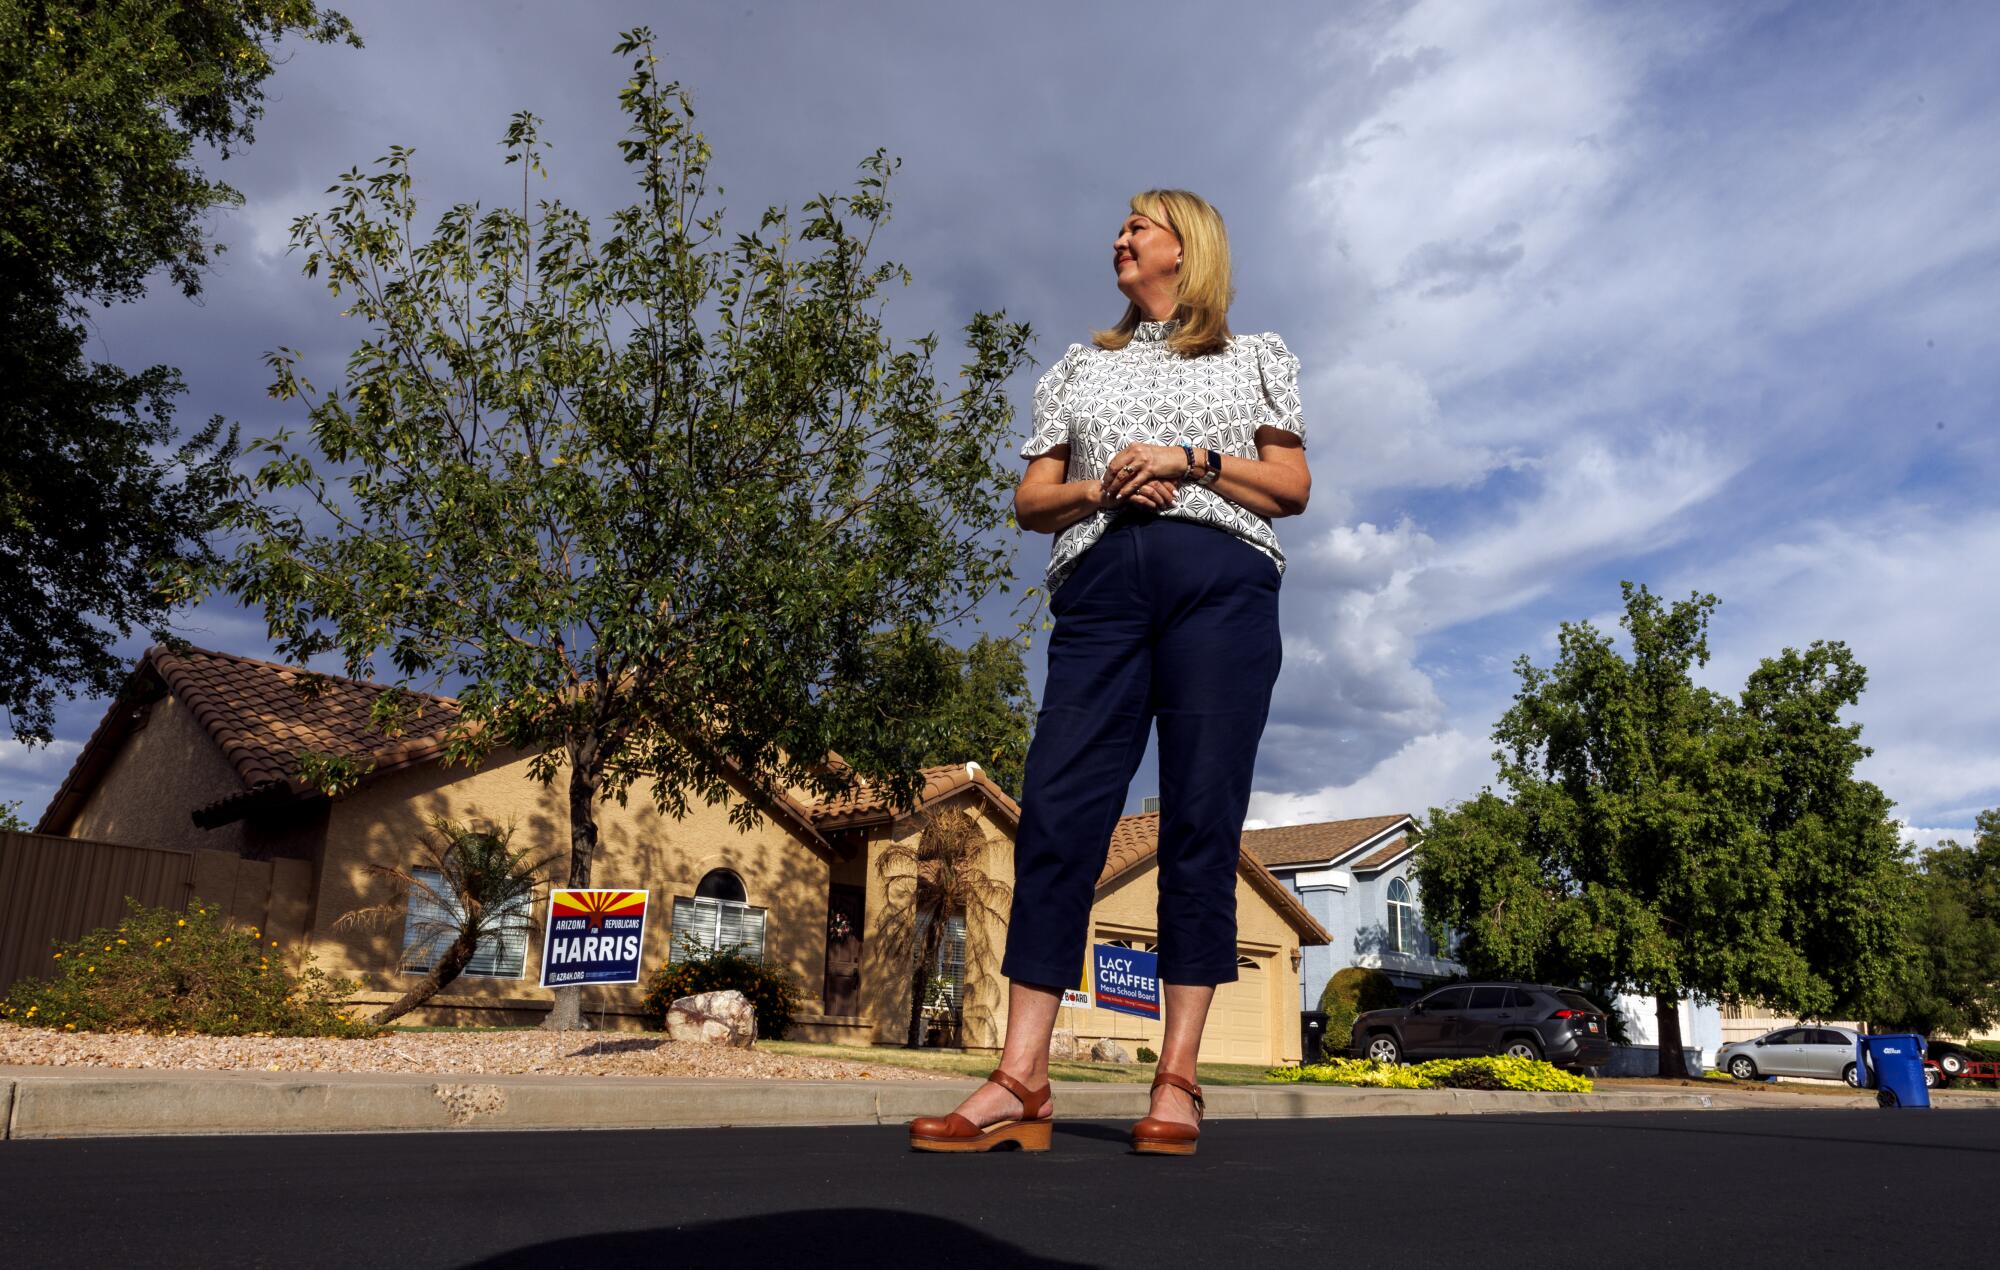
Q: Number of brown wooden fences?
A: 1